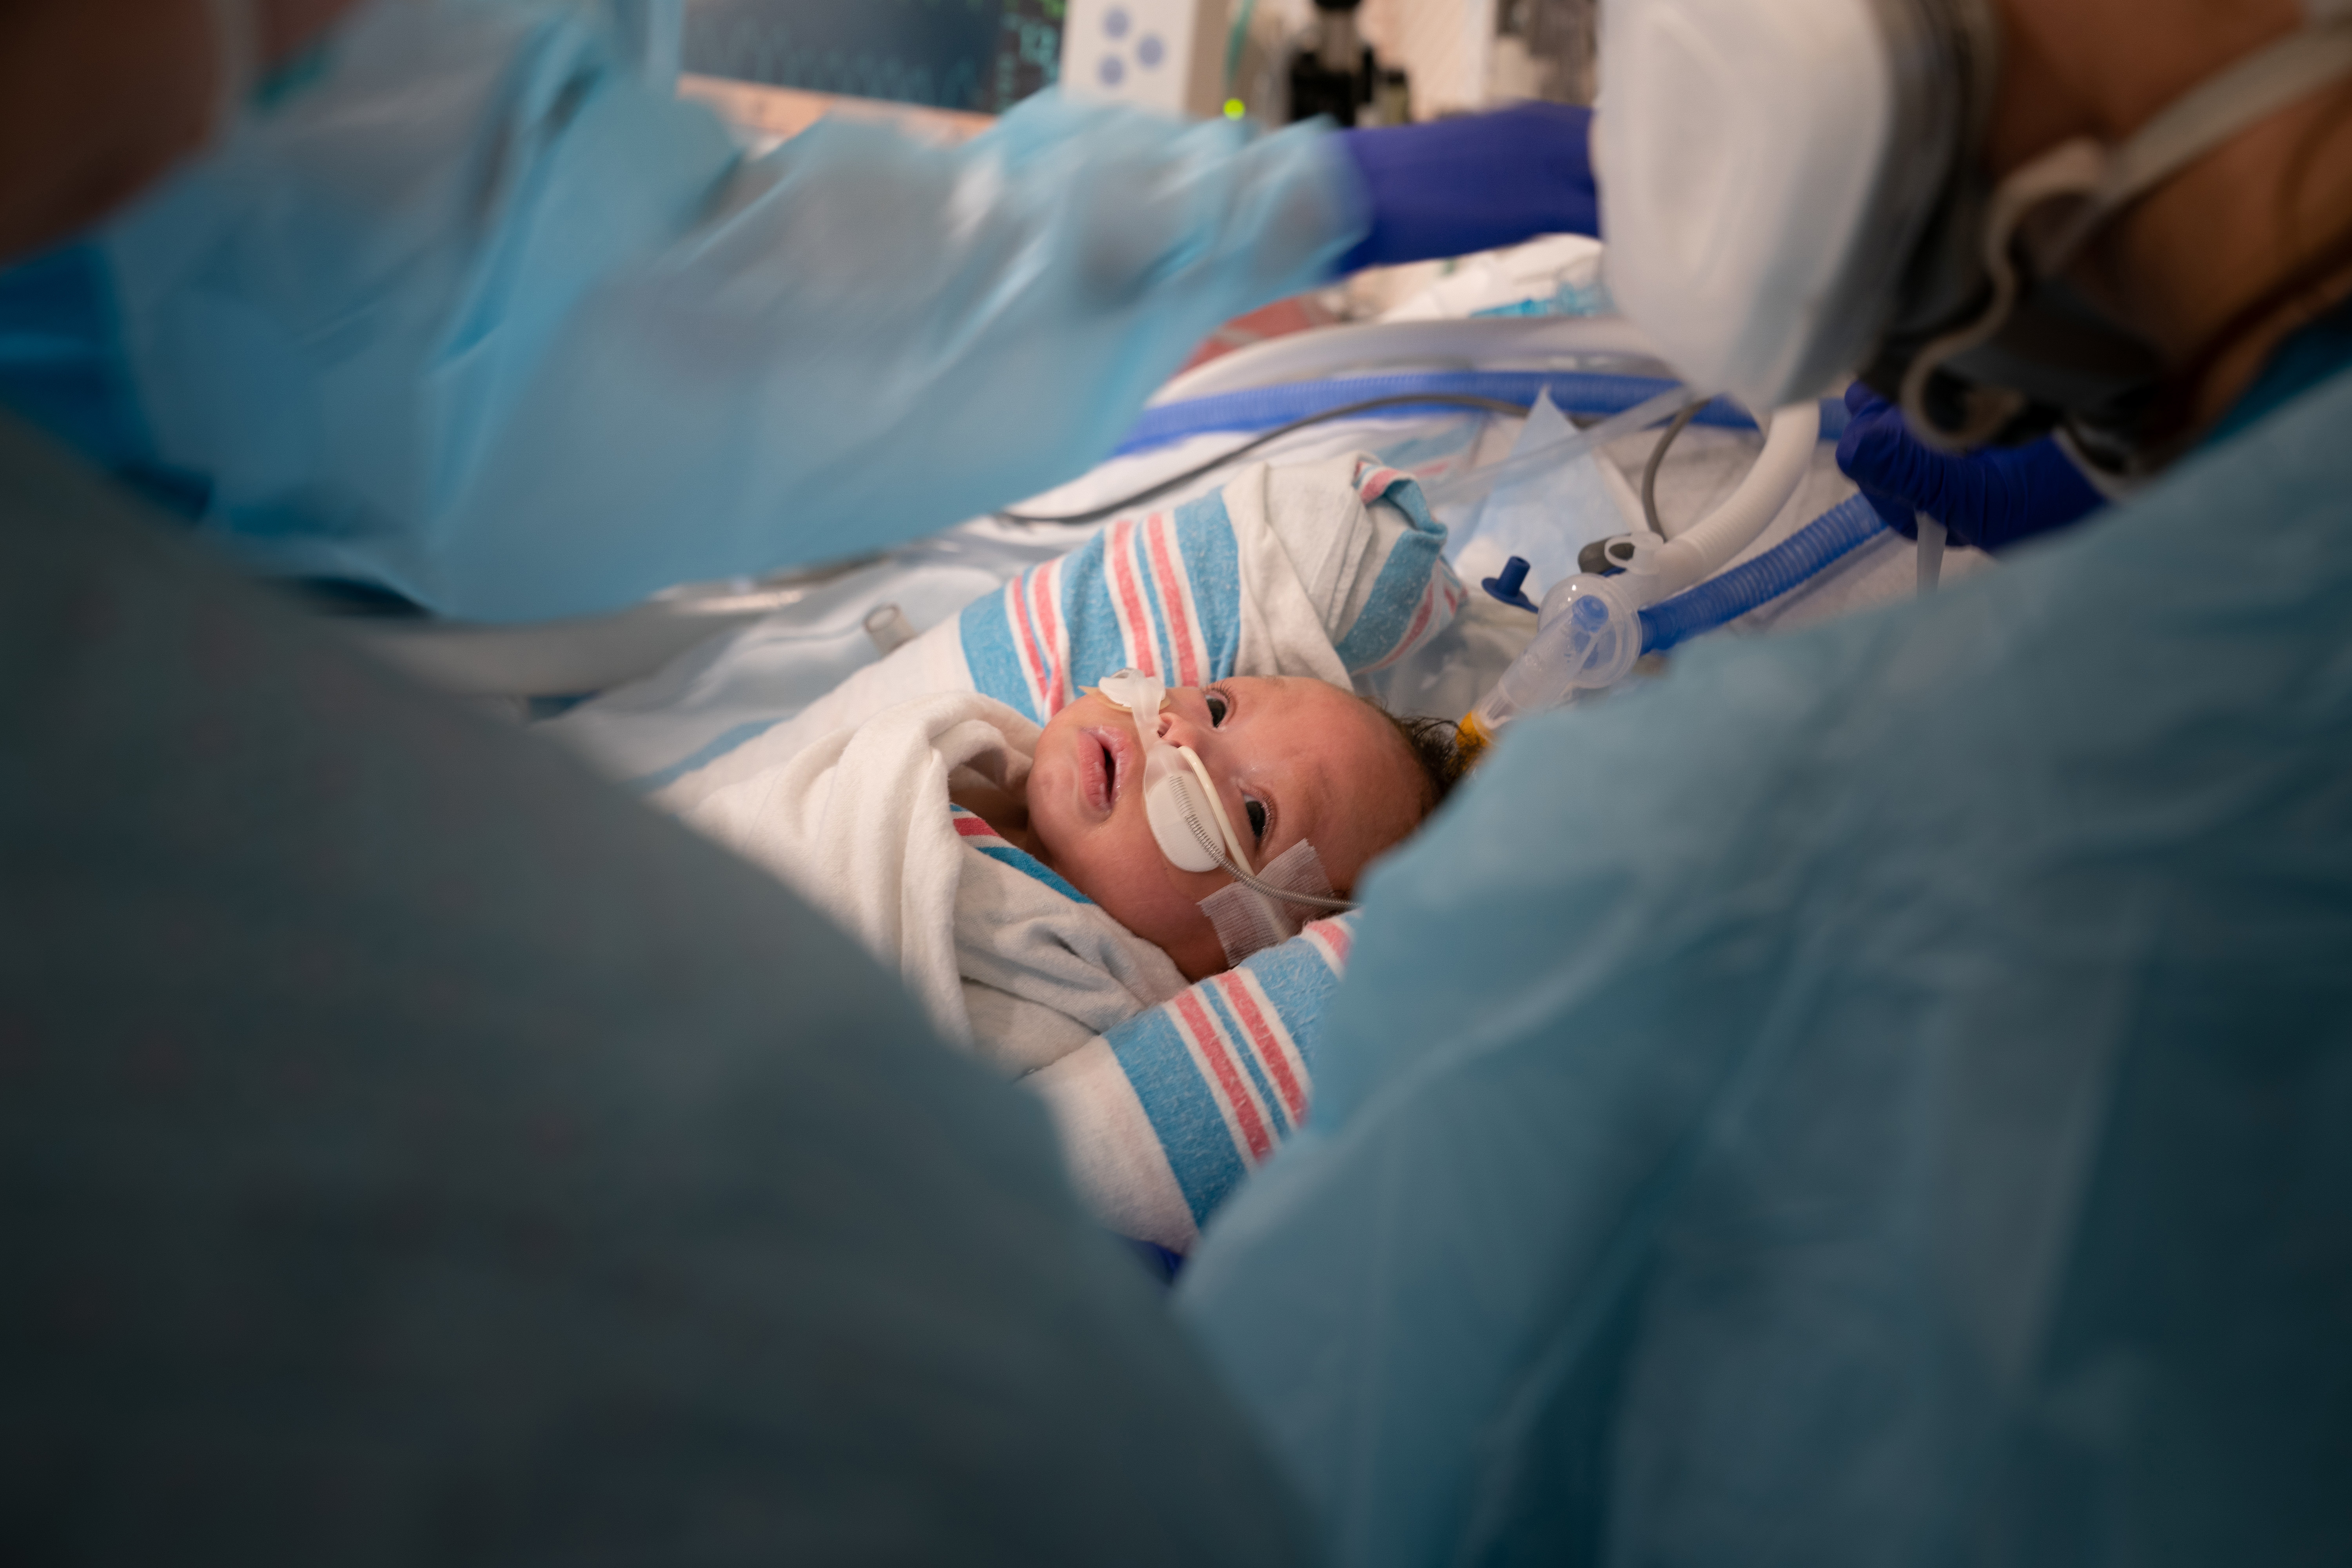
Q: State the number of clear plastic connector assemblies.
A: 1